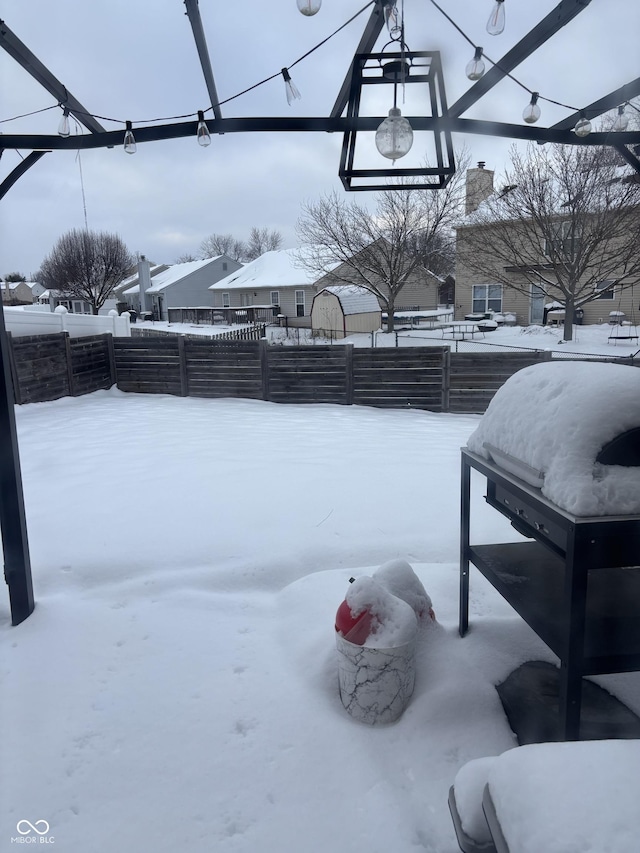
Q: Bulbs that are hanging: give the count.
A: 12